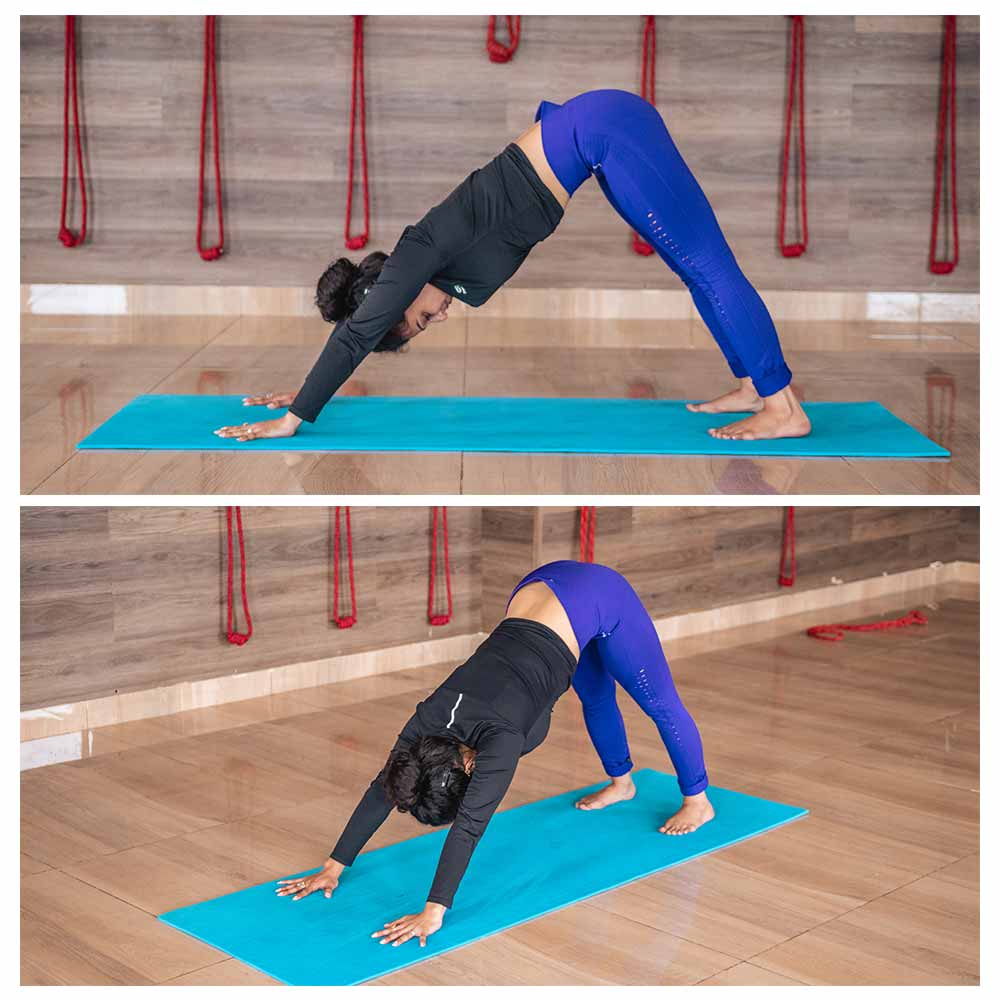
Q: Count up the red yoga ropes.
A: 13